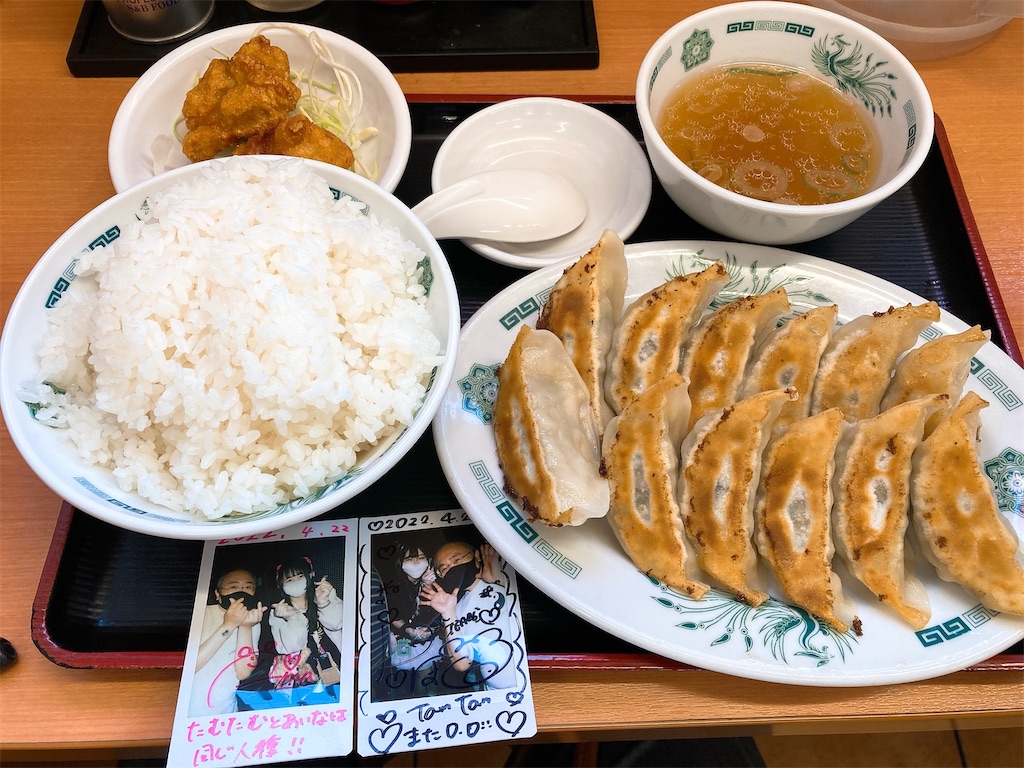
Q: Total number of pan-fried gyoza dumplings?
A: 12